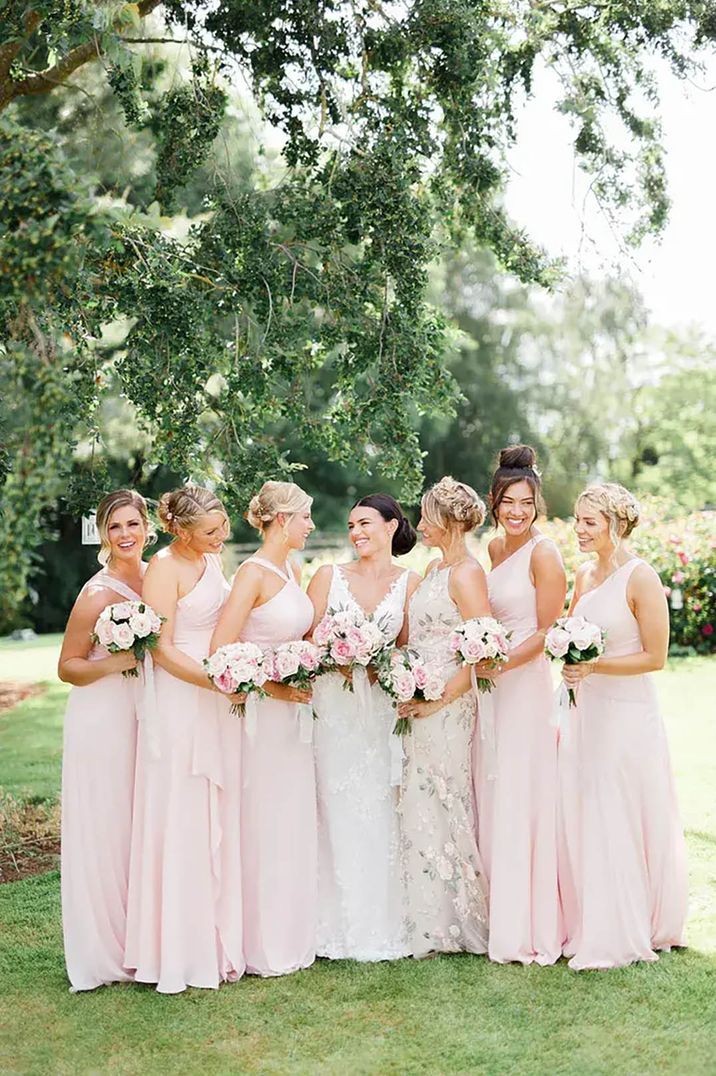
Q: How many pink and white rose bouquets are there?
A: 7